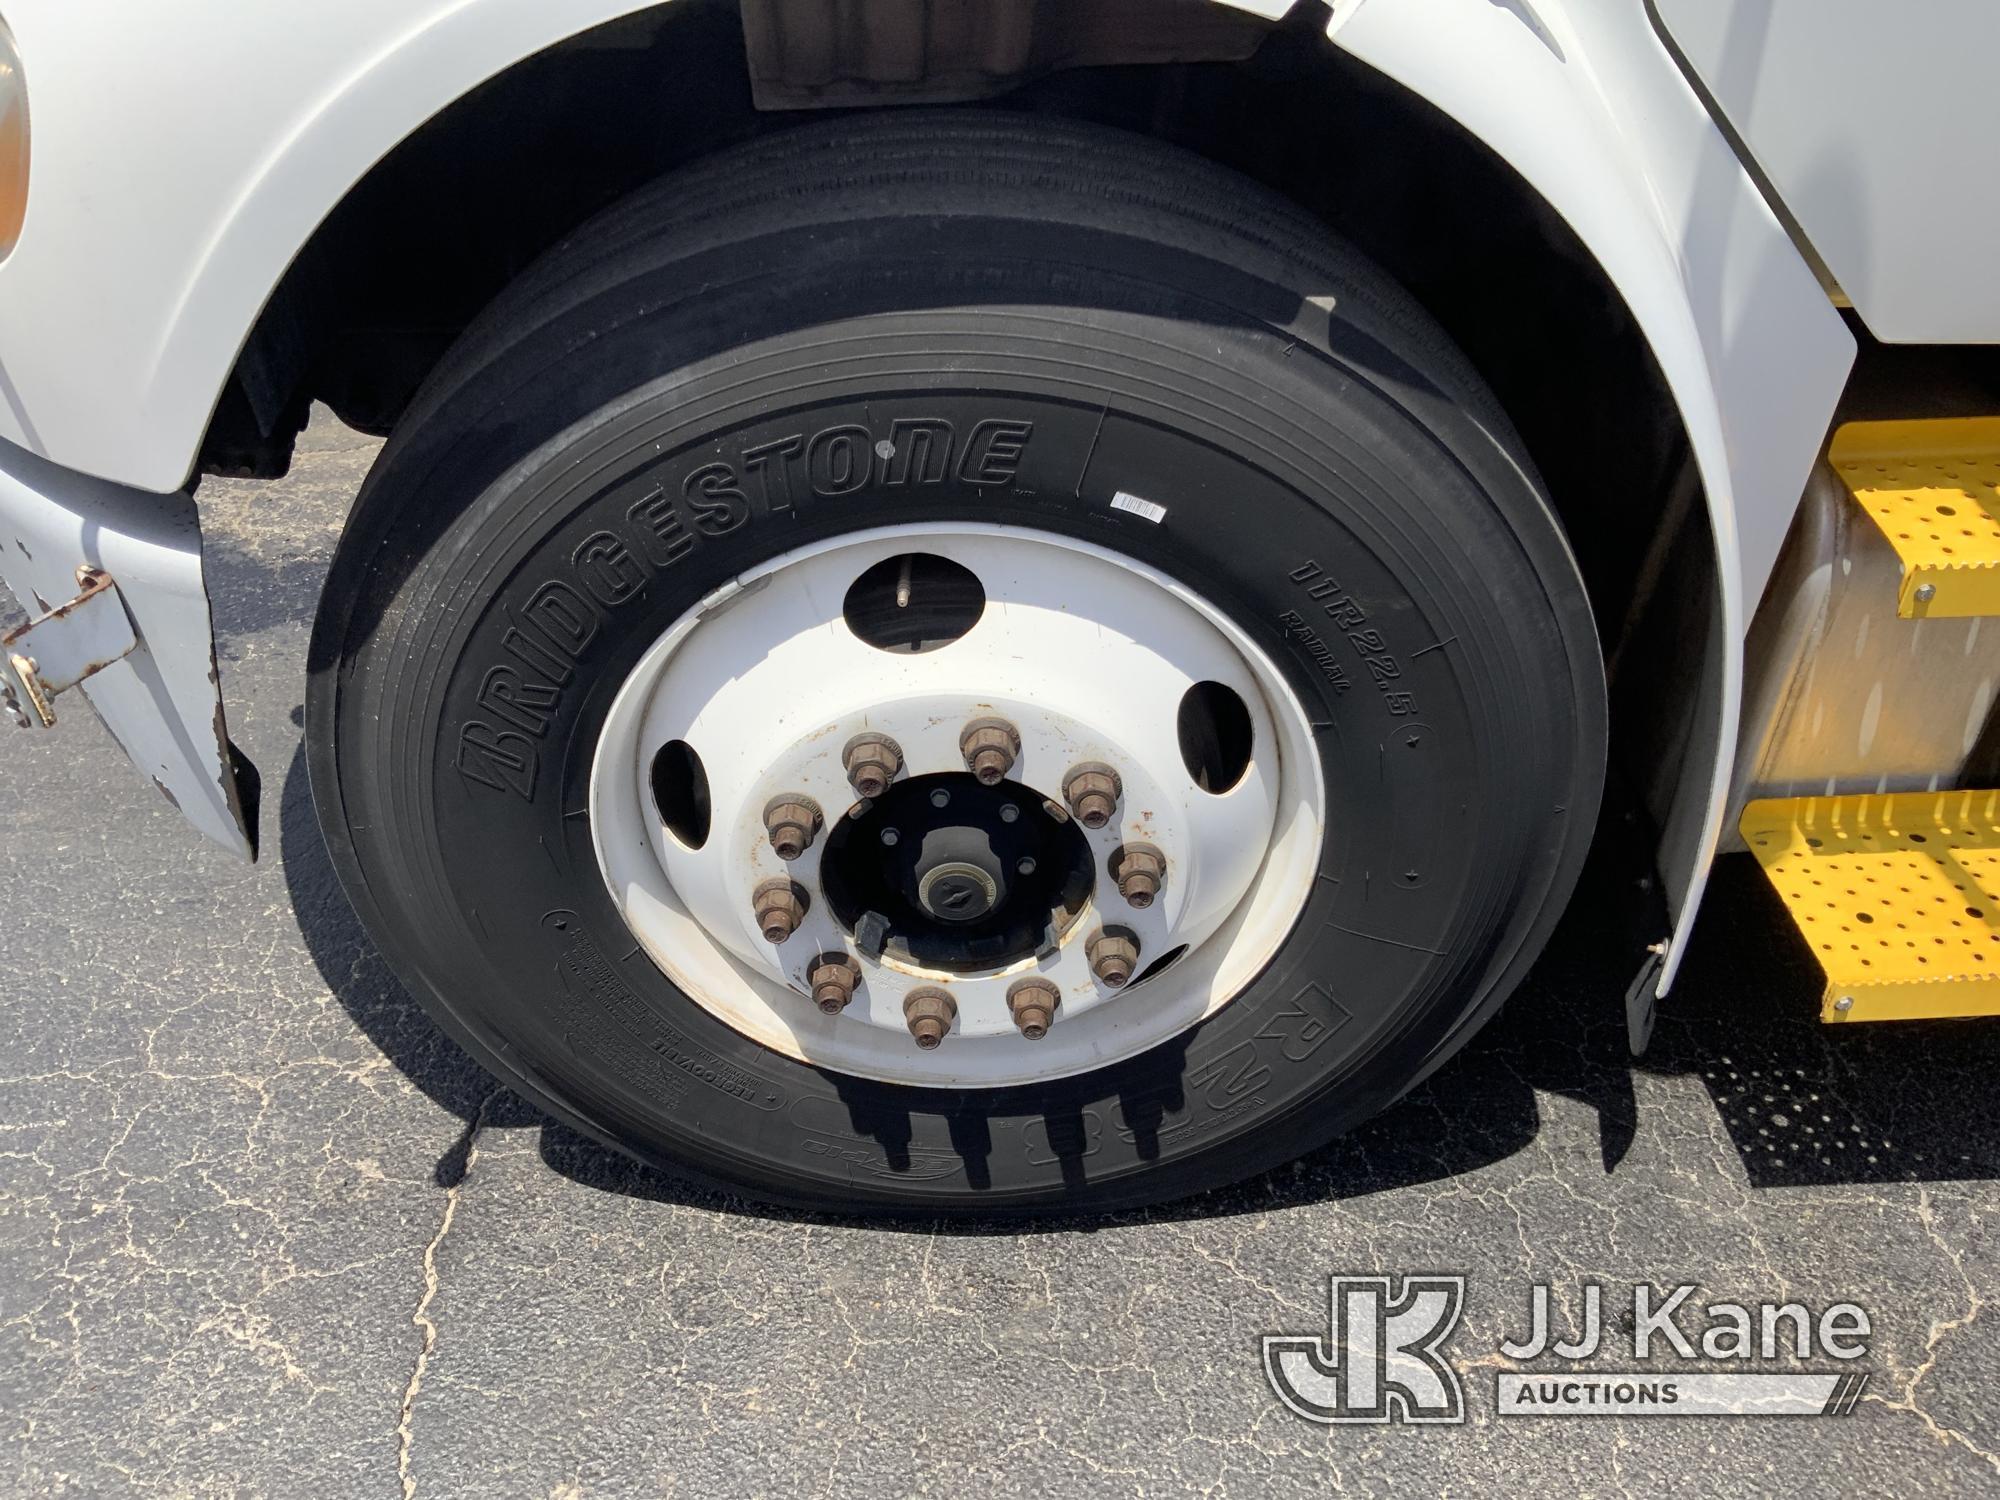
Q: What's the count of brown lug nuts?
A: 10